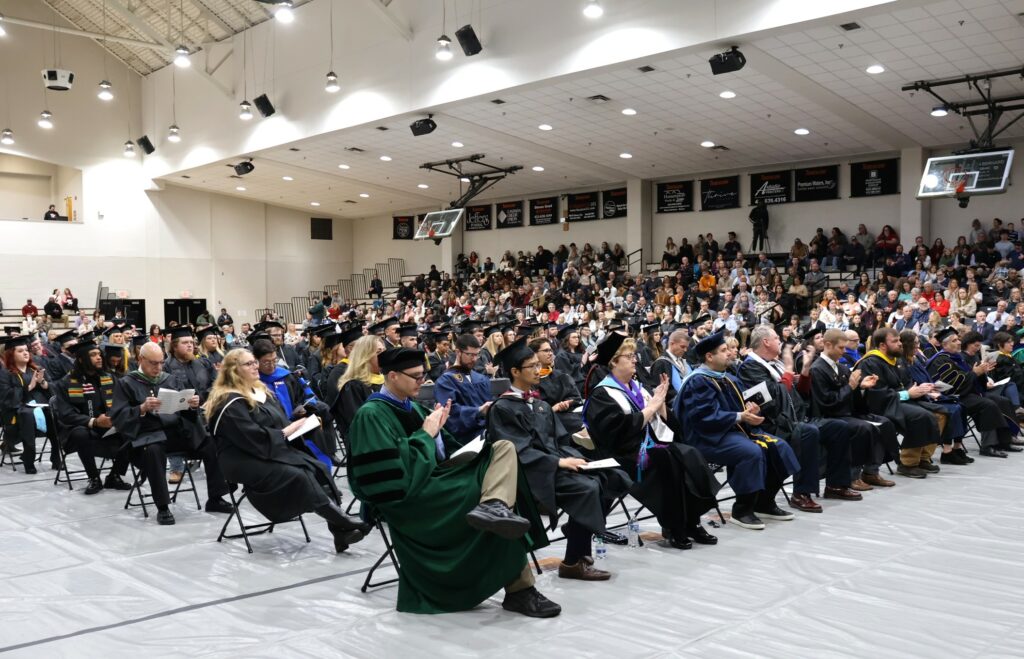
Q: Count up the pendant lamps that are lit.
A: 12